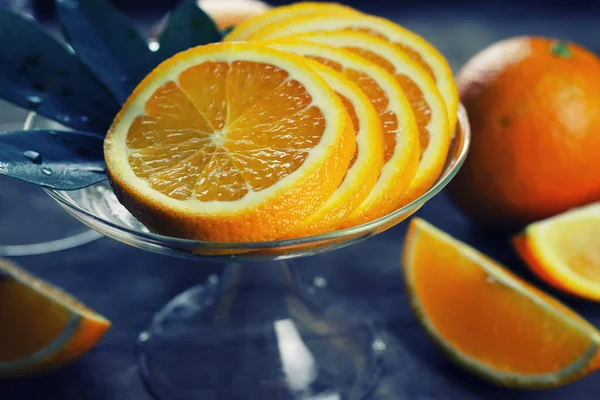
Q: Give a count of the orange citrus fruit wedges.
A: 3